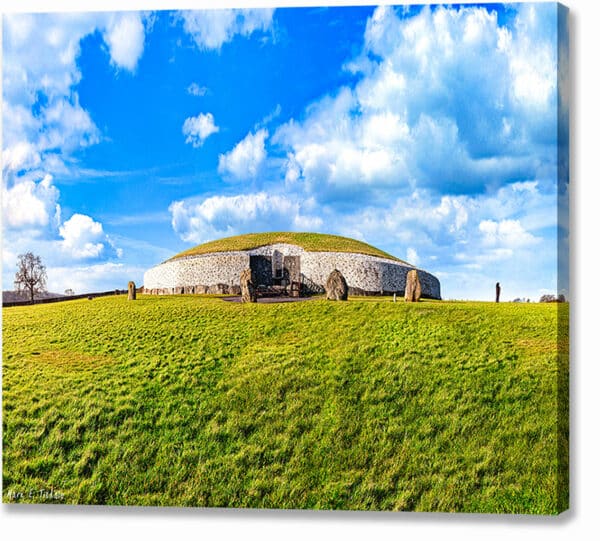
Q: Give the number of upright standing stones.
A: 5